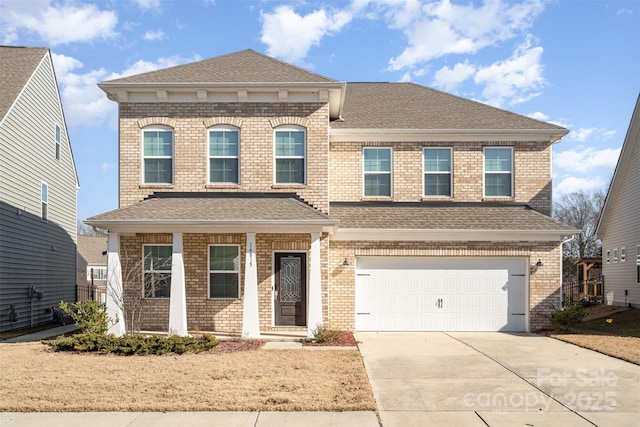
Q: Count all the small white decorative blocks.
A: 6